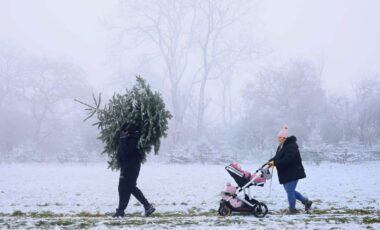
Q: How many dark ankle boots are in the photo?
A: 2